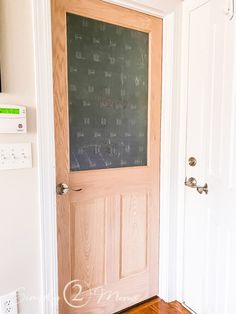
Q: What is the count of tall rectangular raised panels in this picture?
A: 2